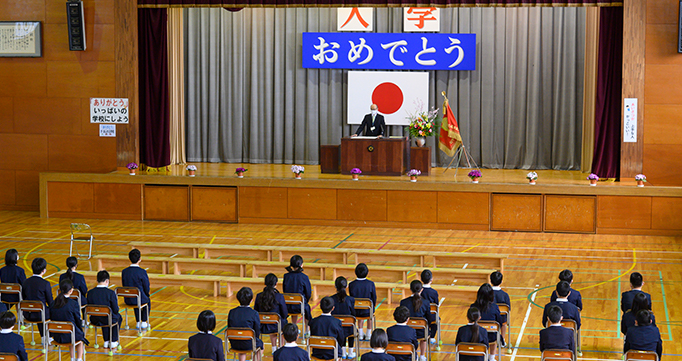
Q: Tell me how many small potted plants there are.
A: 10